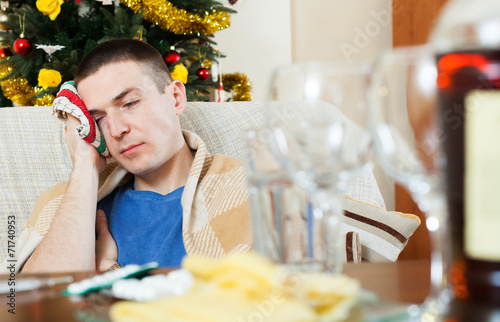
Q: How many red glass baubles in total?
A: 4